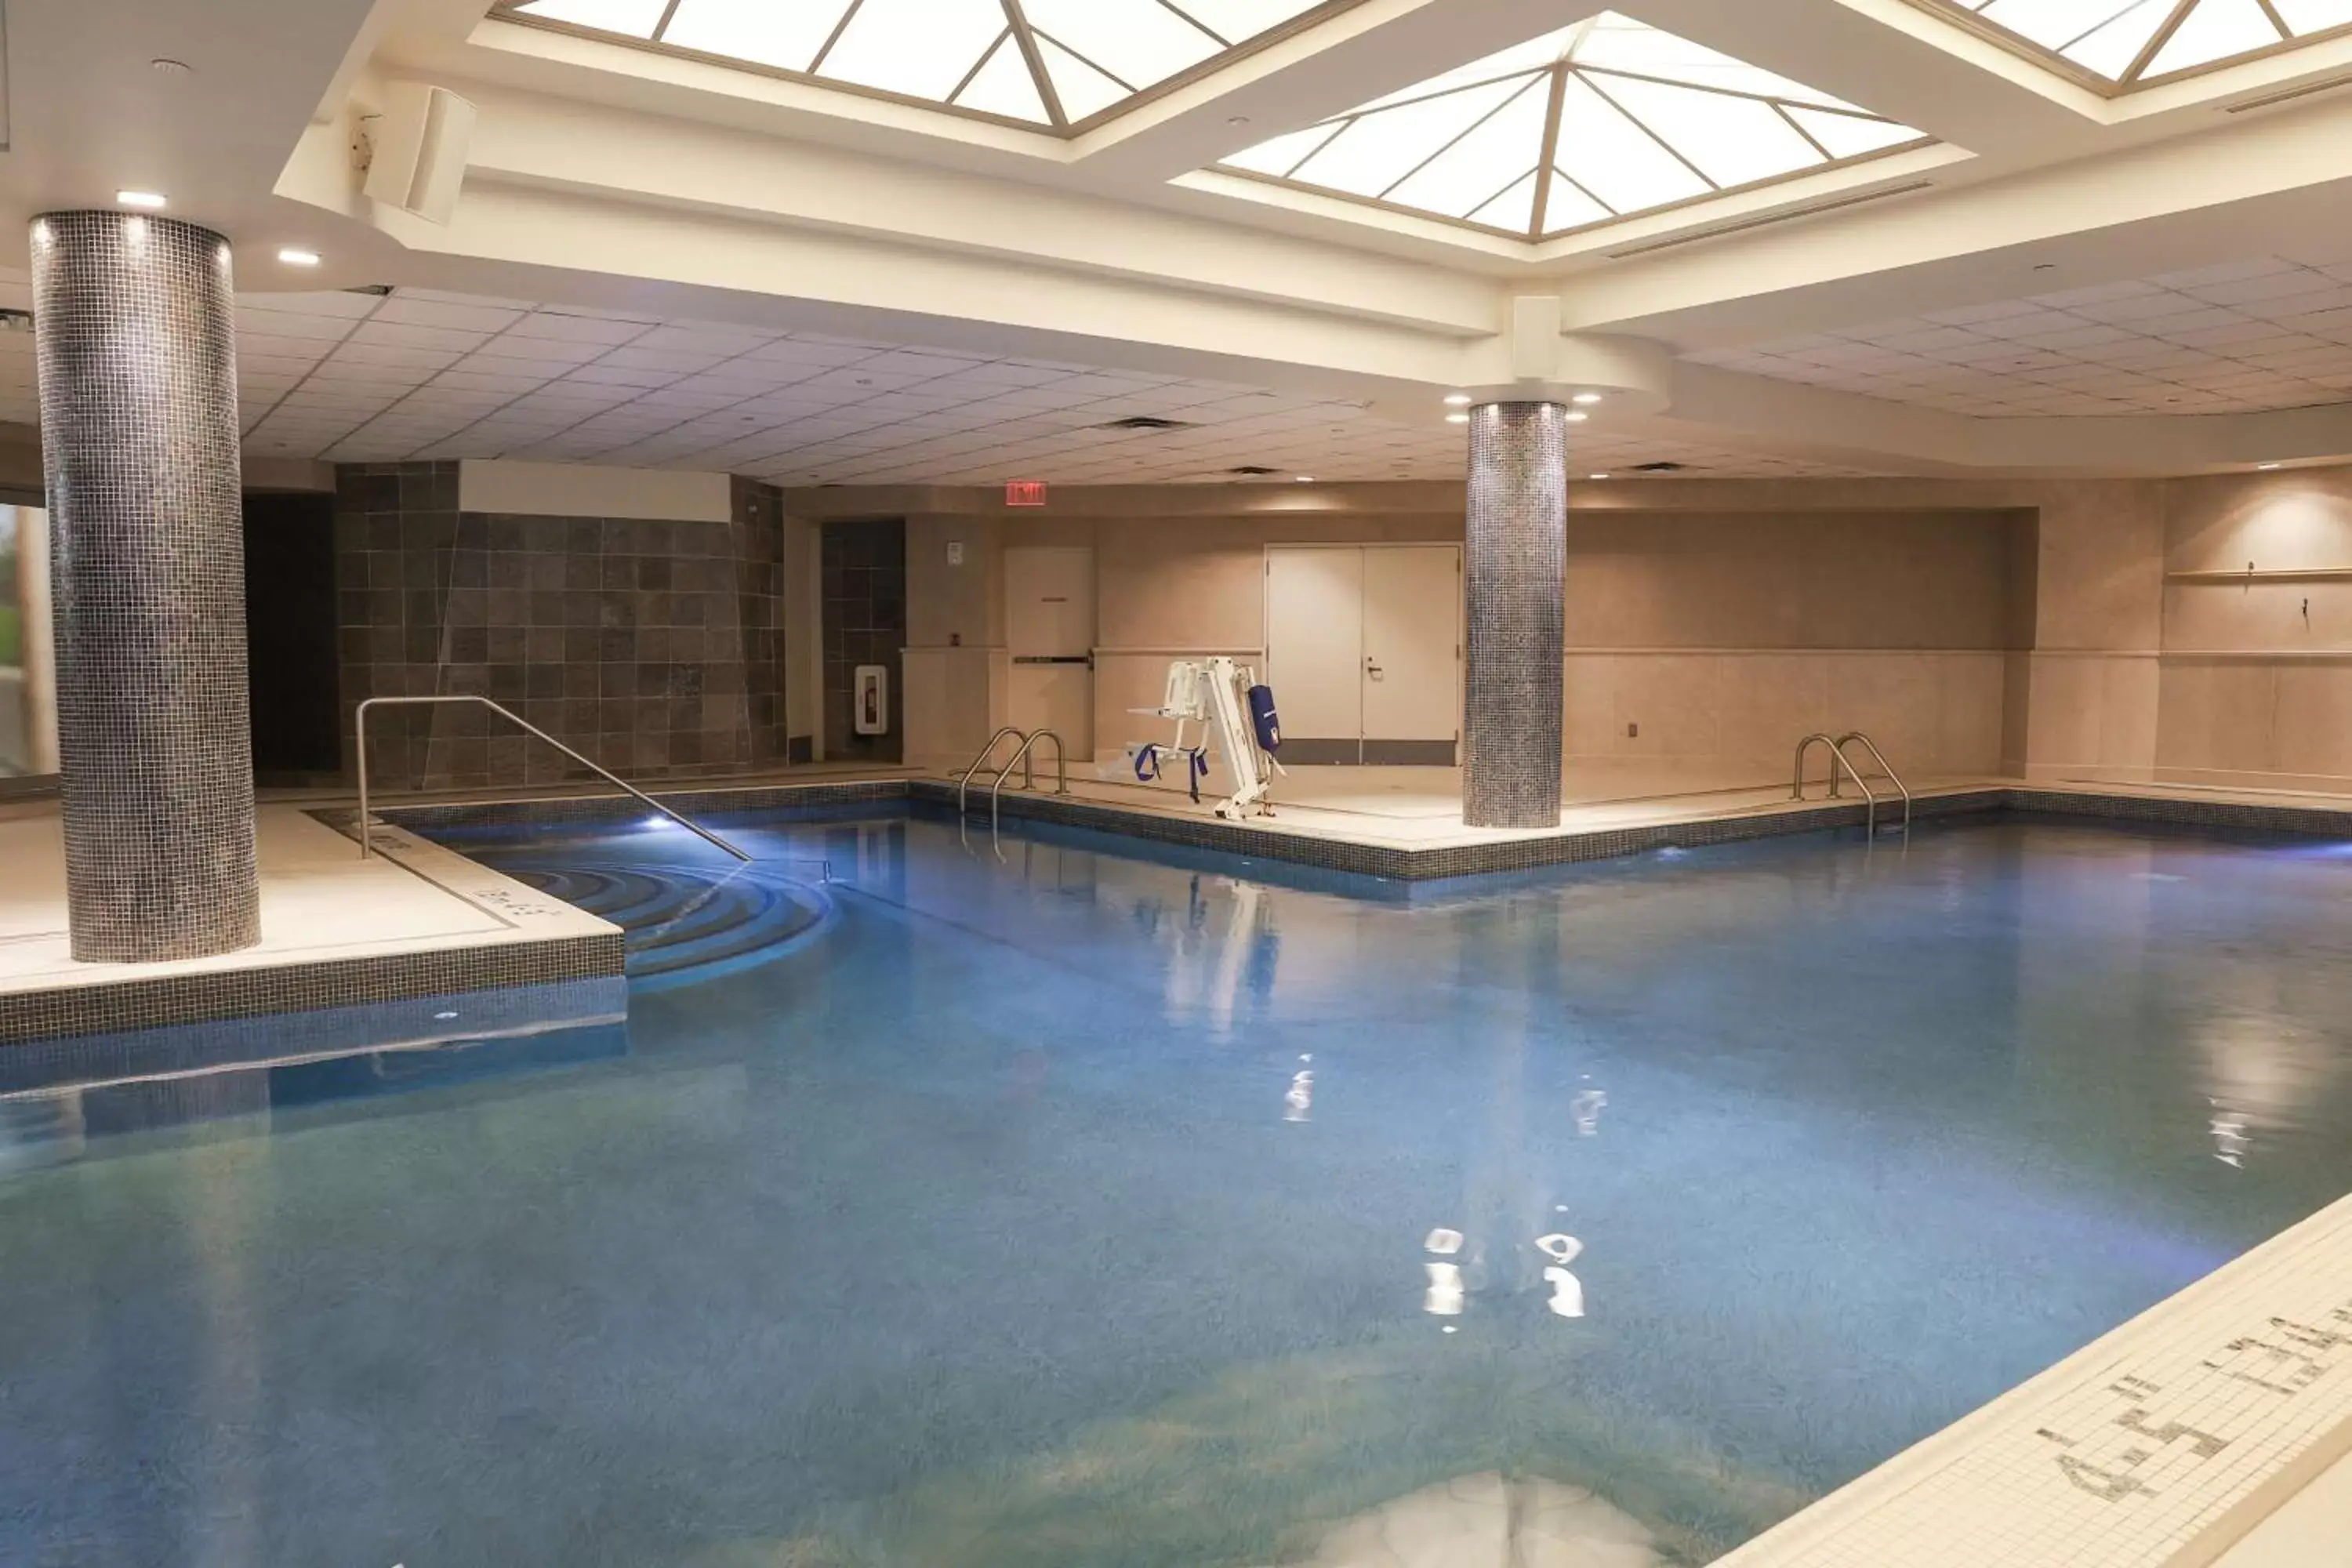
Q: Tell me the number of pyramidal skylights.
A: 3